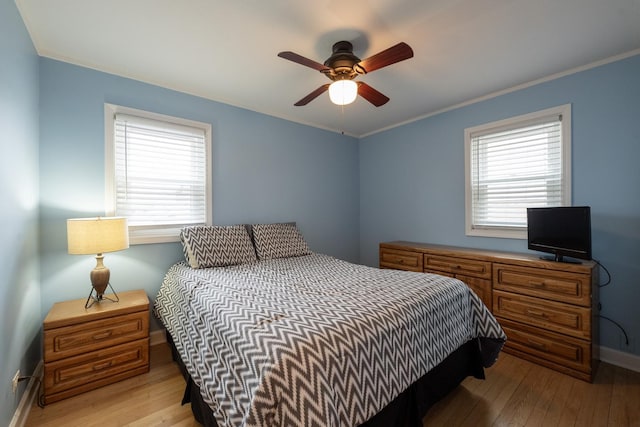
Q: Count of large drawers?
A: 5